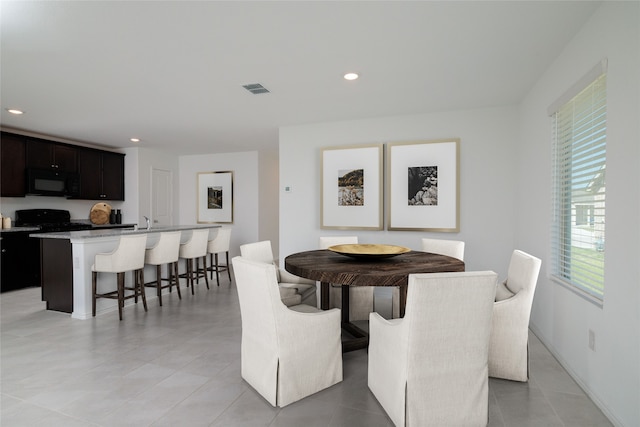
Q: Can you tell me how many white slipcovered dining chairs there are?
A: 6